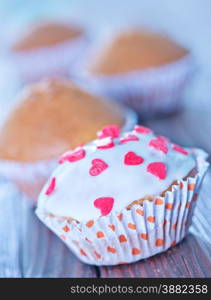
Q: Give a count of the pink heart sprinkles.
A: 12